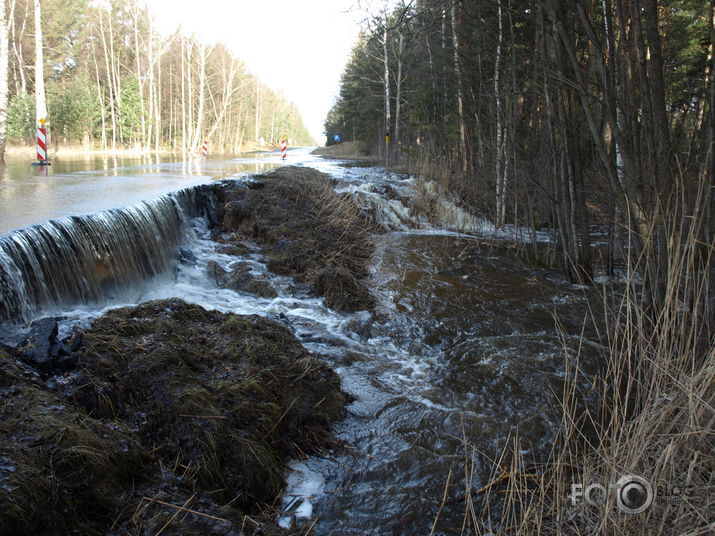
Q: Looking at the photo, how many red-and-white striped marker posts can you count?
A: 3